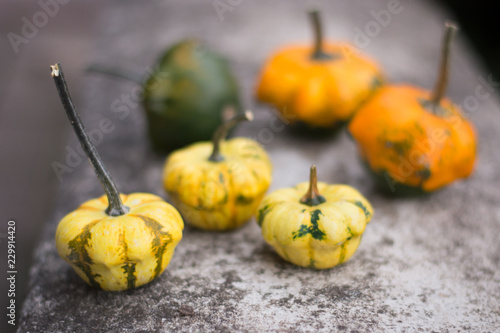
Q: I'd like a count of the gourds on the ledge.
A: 6